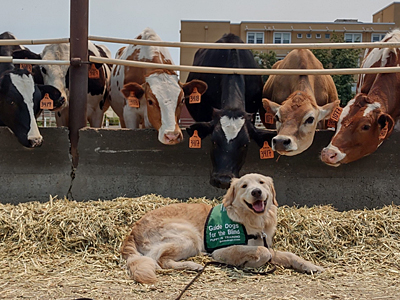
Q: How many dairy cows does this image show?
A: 6